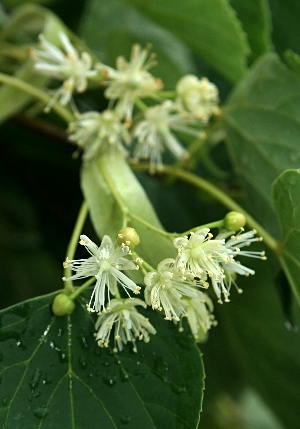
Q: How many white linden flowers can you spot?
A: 11